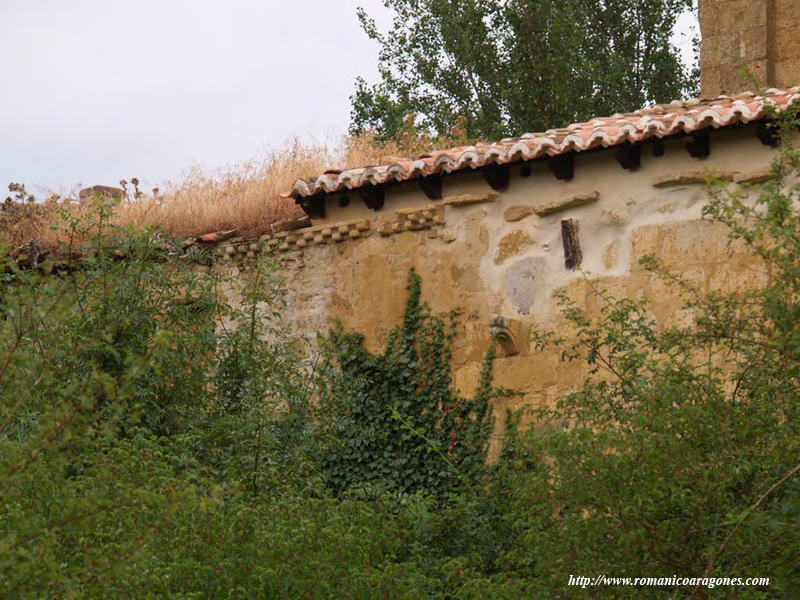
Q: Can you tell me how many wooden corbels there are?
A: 8